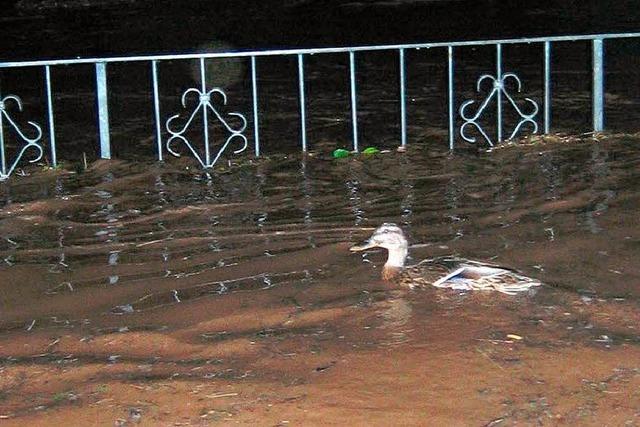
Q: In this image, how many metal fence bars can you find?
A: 13